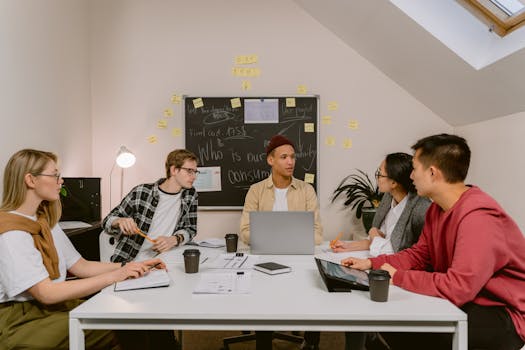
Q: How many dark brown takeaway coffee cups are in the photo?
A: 3